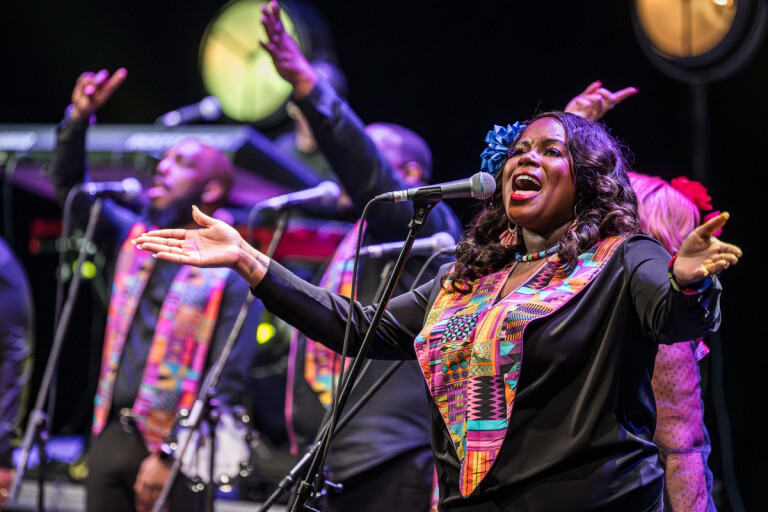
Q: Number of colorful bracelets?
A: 1